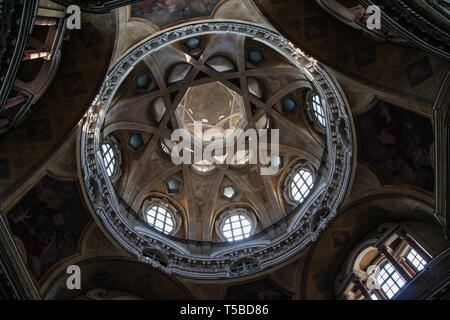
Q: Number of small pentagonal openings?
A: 8